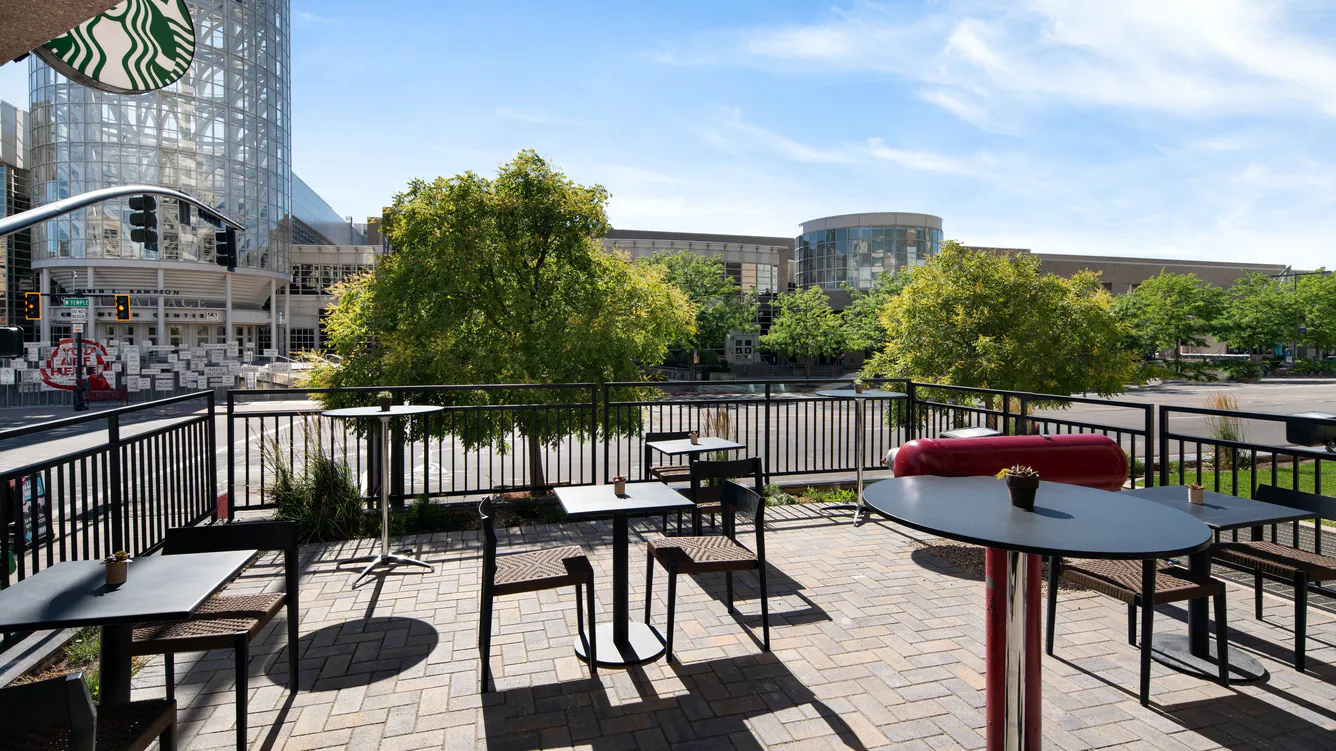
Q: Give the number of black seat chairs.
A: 8